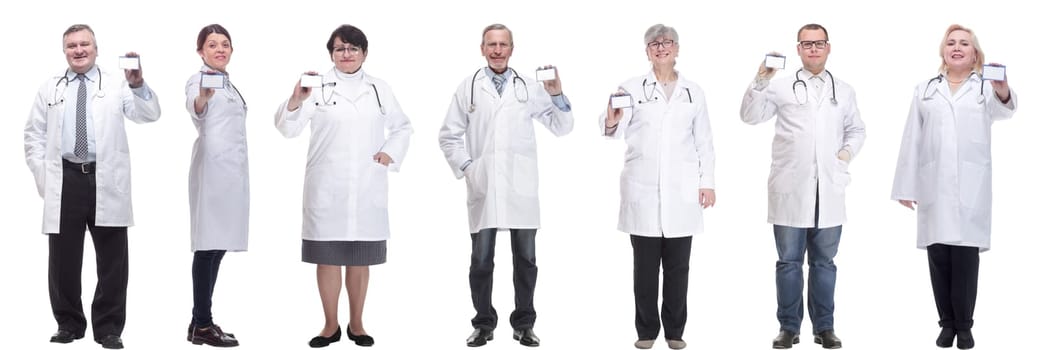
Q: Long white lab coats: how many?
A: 7